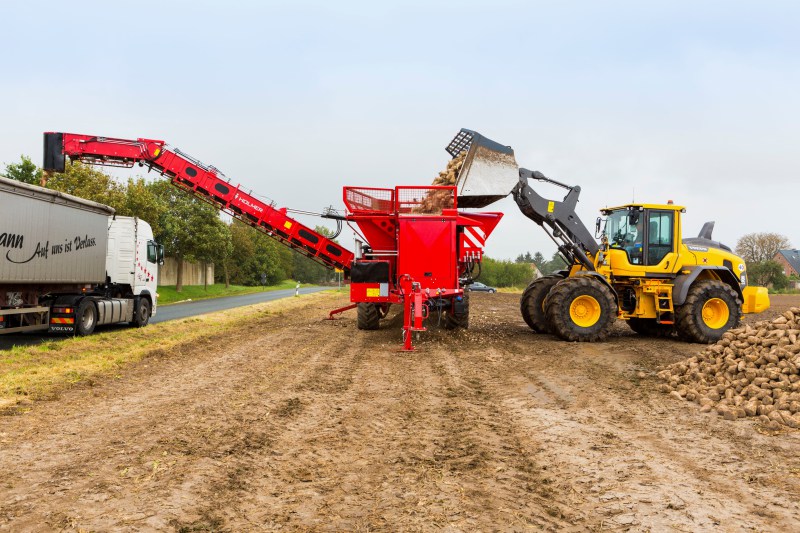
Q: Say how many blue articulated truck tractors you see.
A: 0